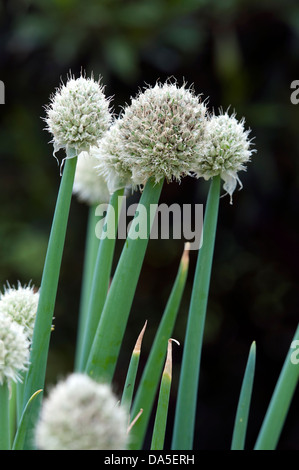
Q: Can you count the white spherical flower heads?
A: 8